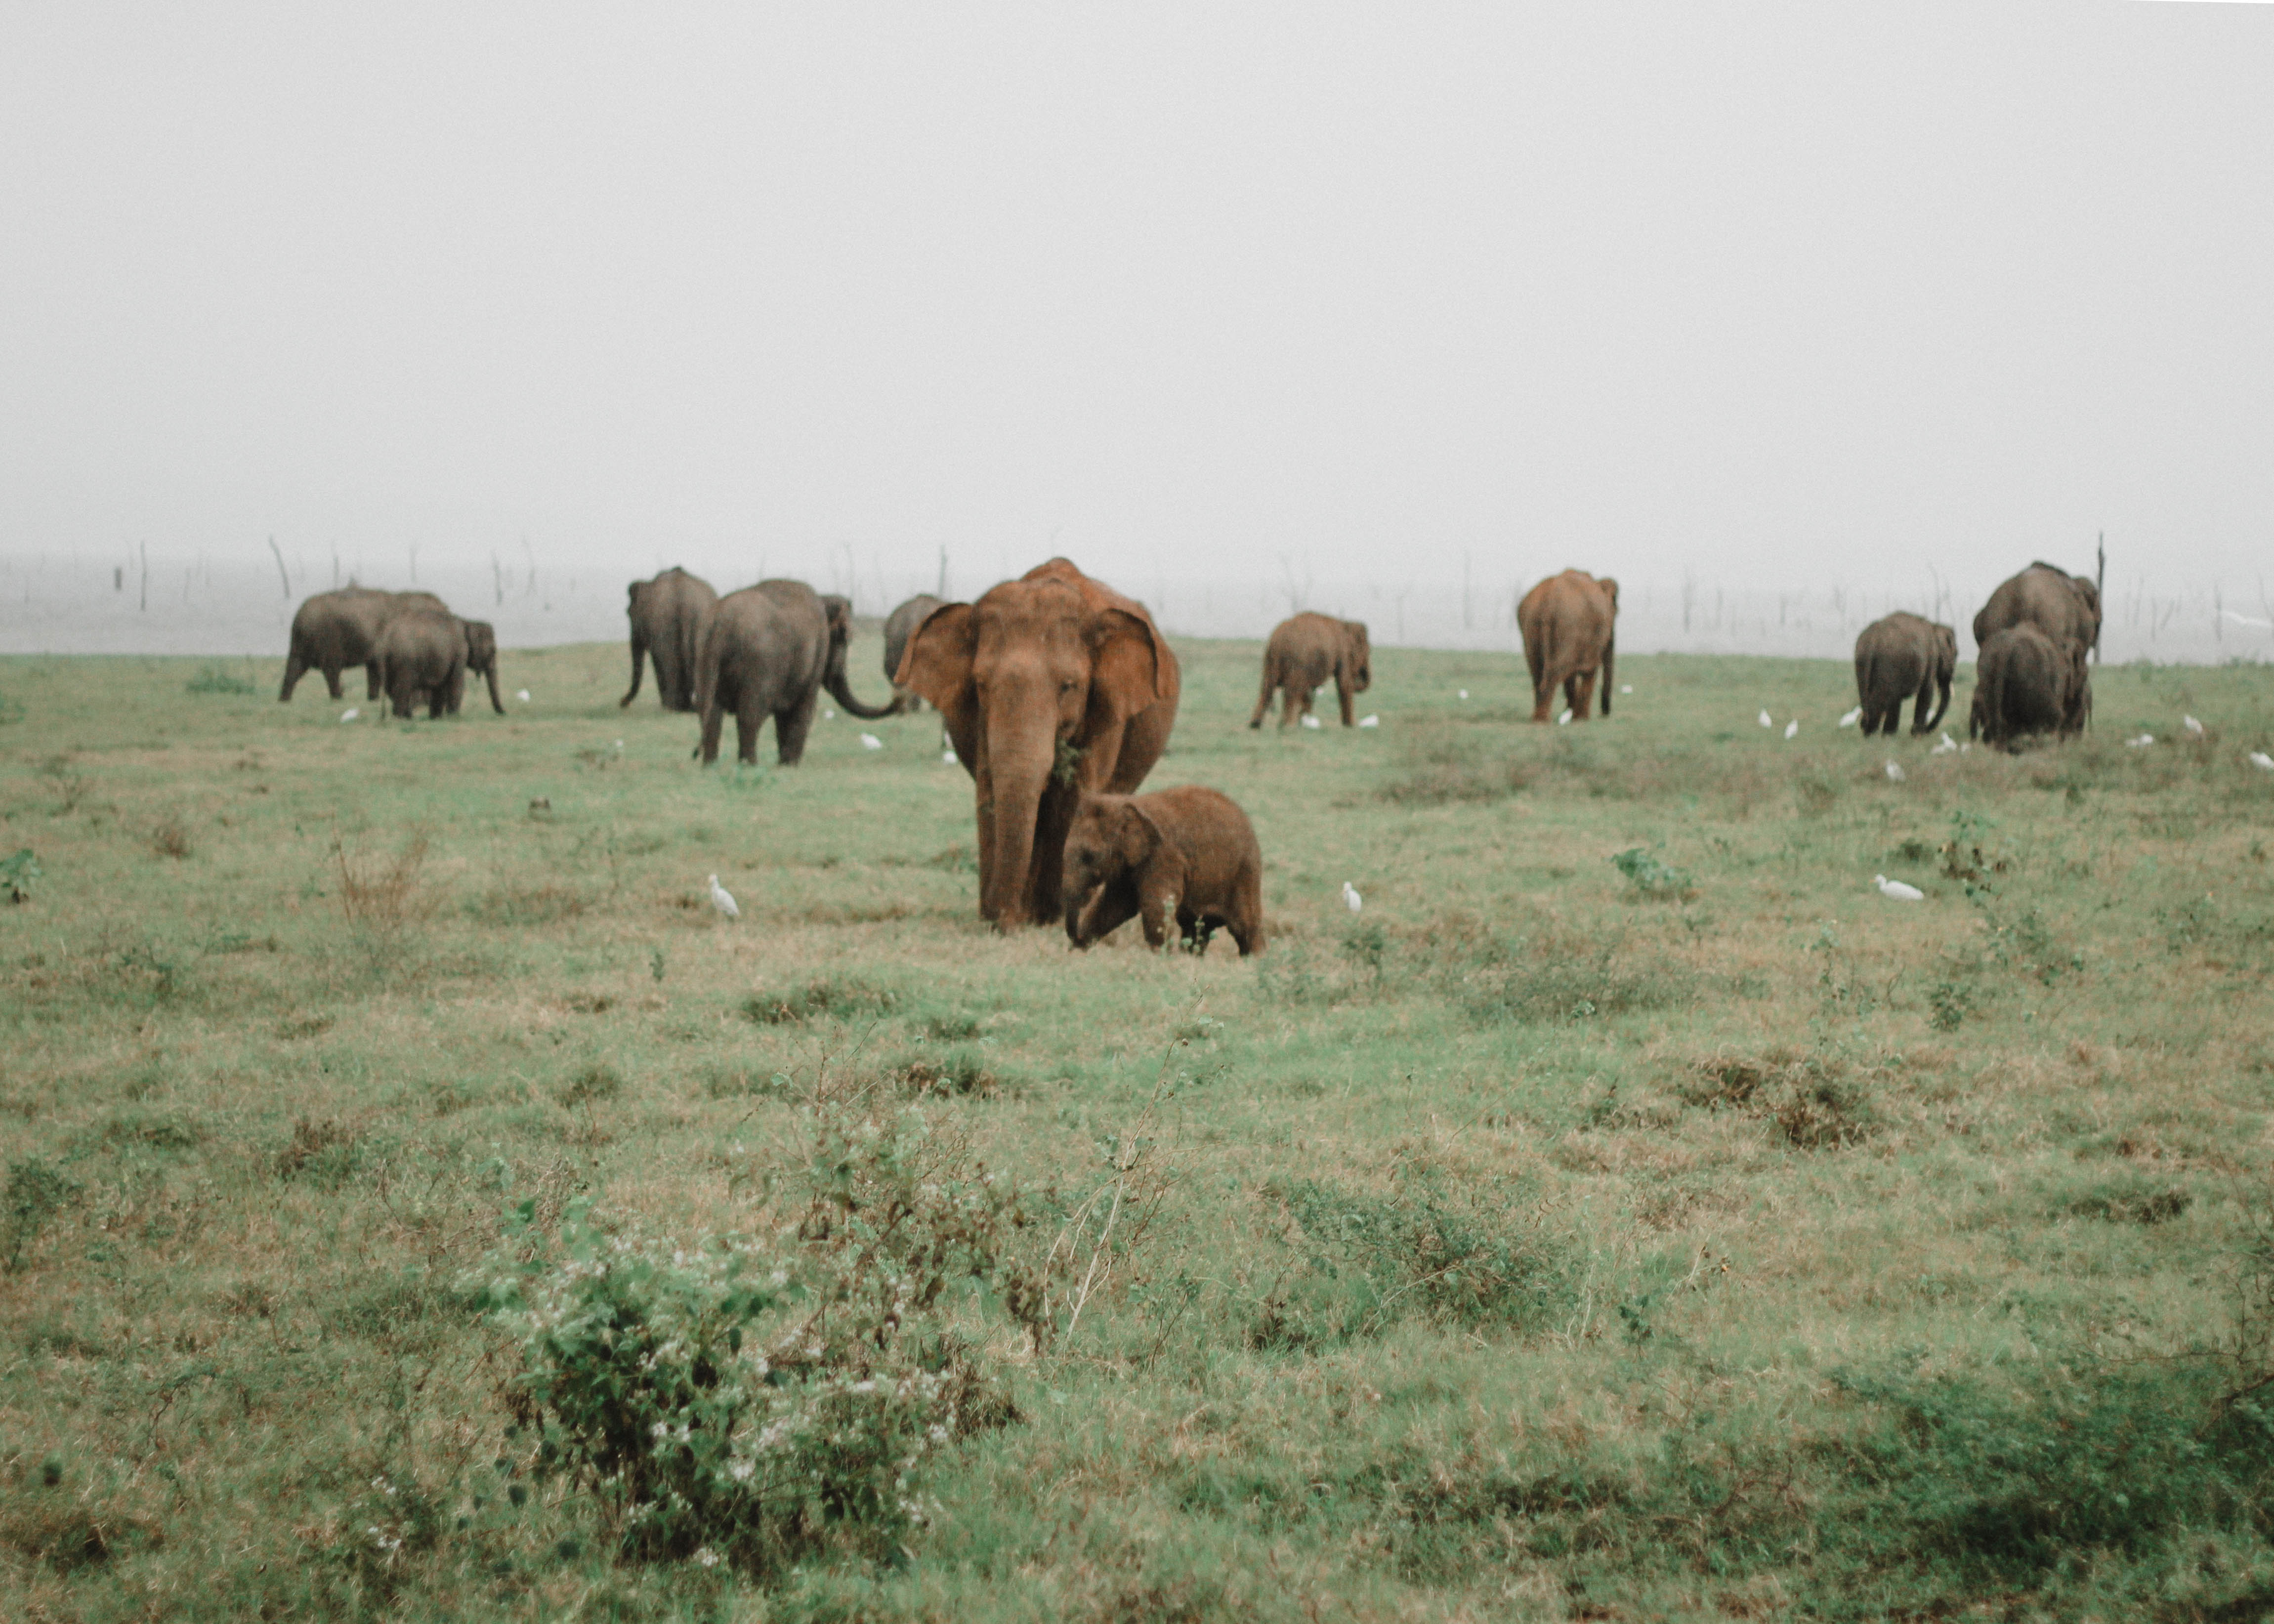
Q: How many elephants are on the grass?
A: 12